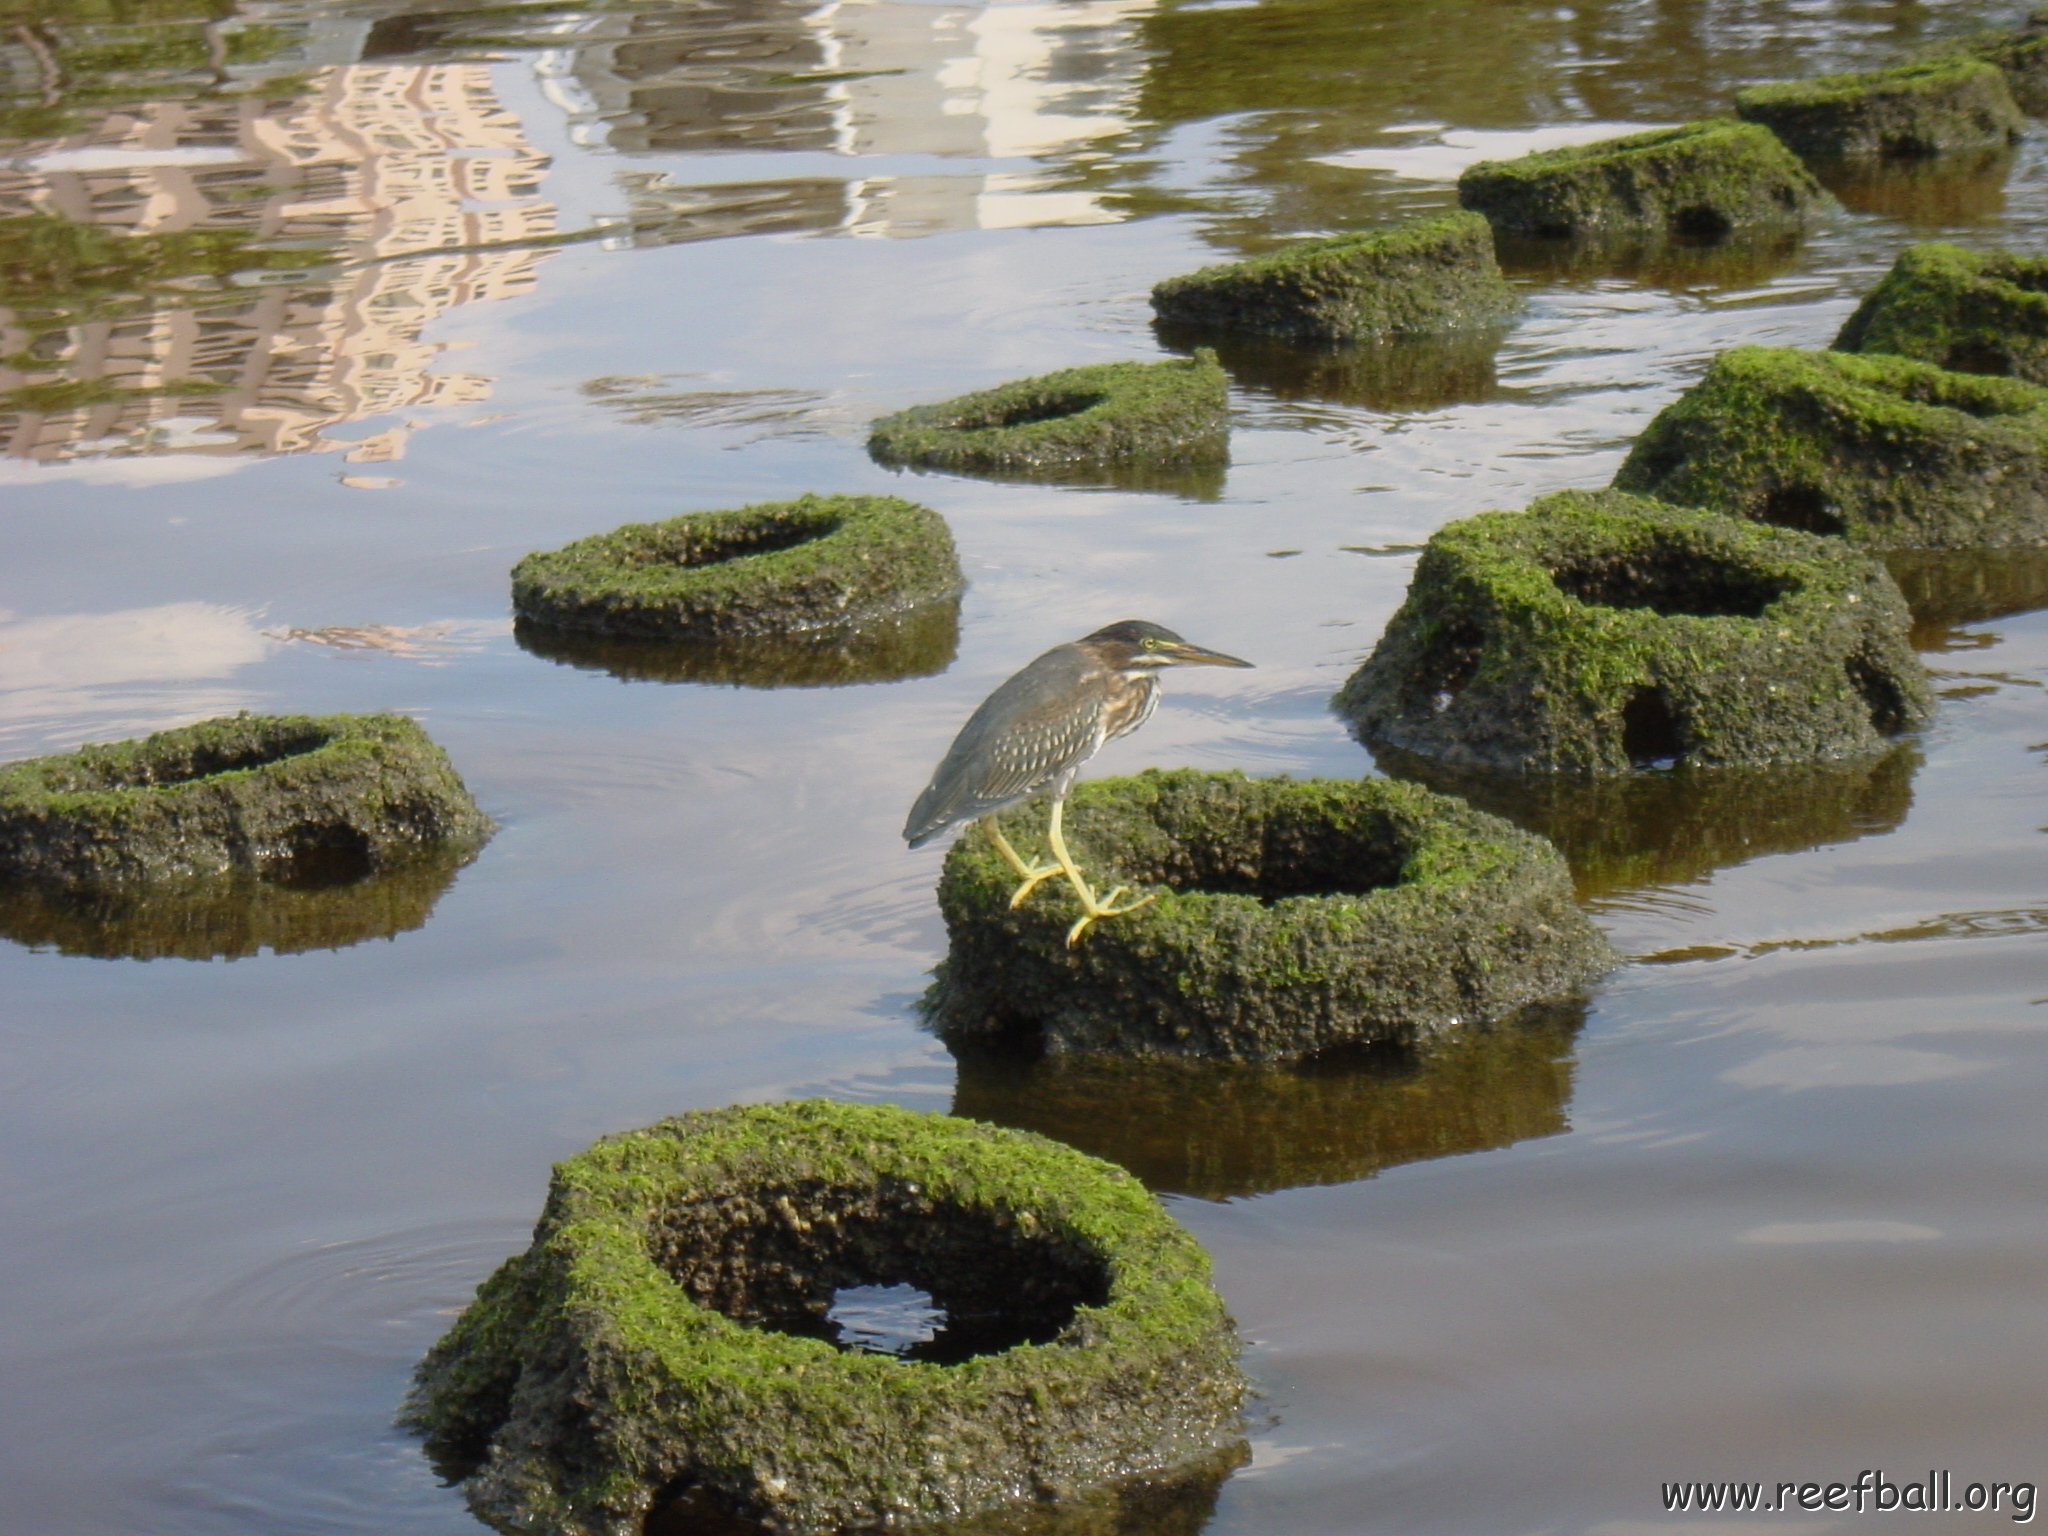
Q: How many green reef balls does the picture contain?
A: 12